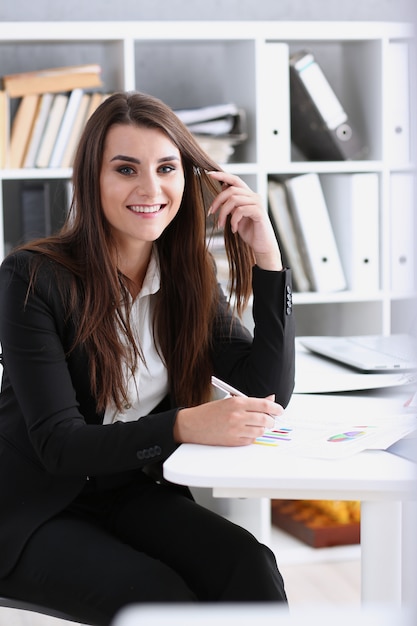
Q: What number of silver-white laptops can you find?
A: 1